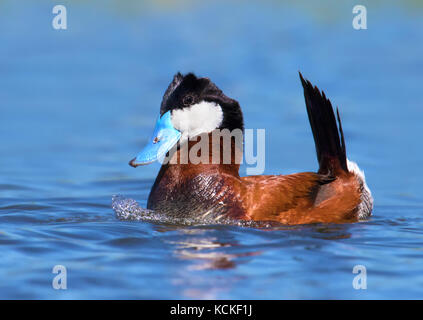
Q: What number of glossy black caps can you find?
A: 1